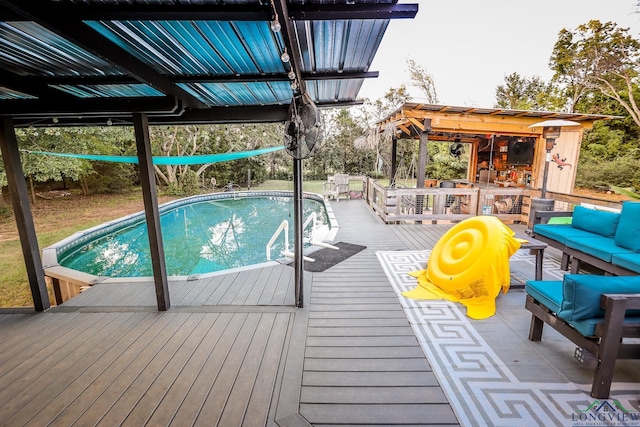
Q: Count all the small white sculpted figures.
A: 0